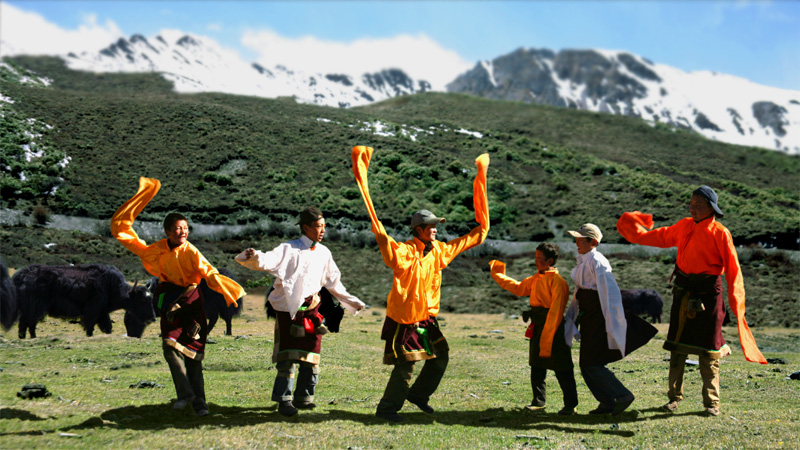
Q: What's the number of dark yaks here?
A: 5